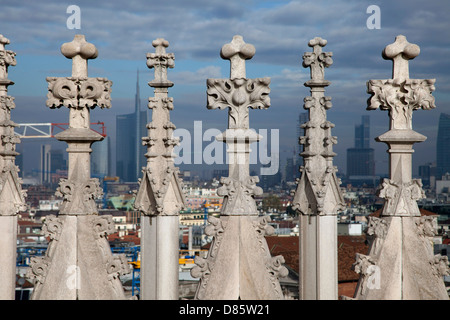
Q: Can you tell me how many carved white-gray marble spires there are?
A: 6